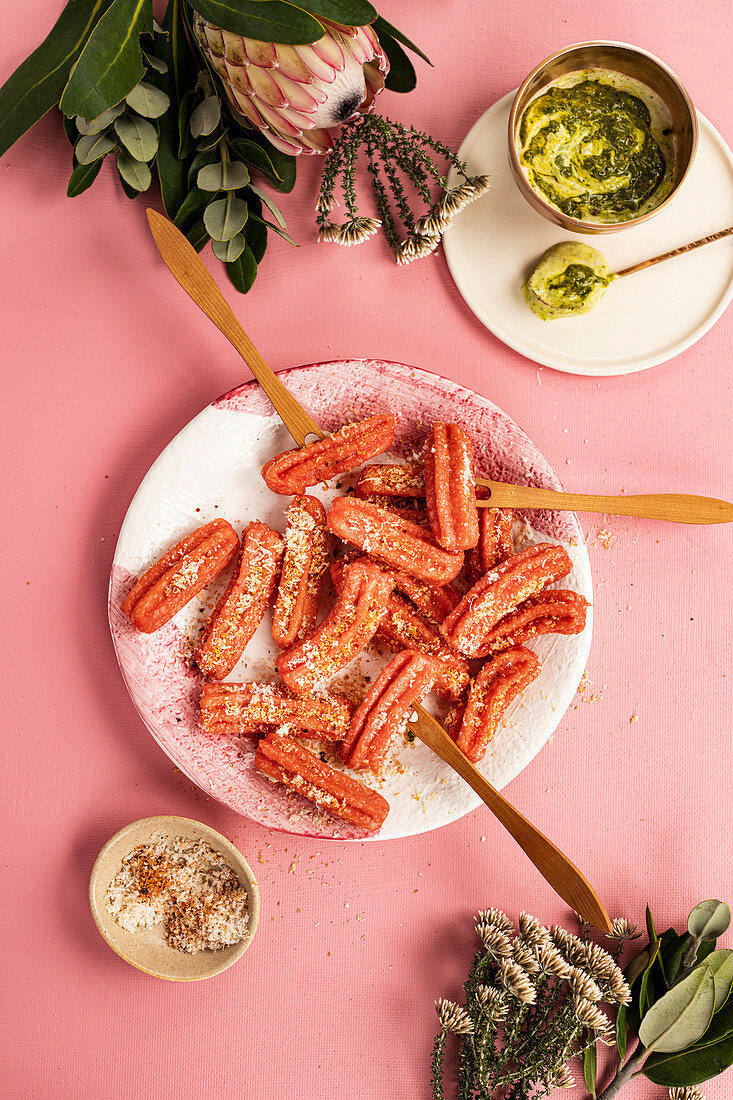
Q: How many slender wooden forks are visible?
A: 3